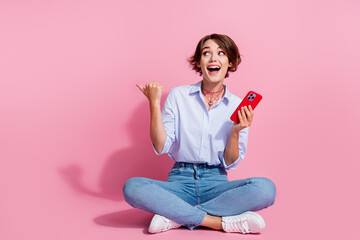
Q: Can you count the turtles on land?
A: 0